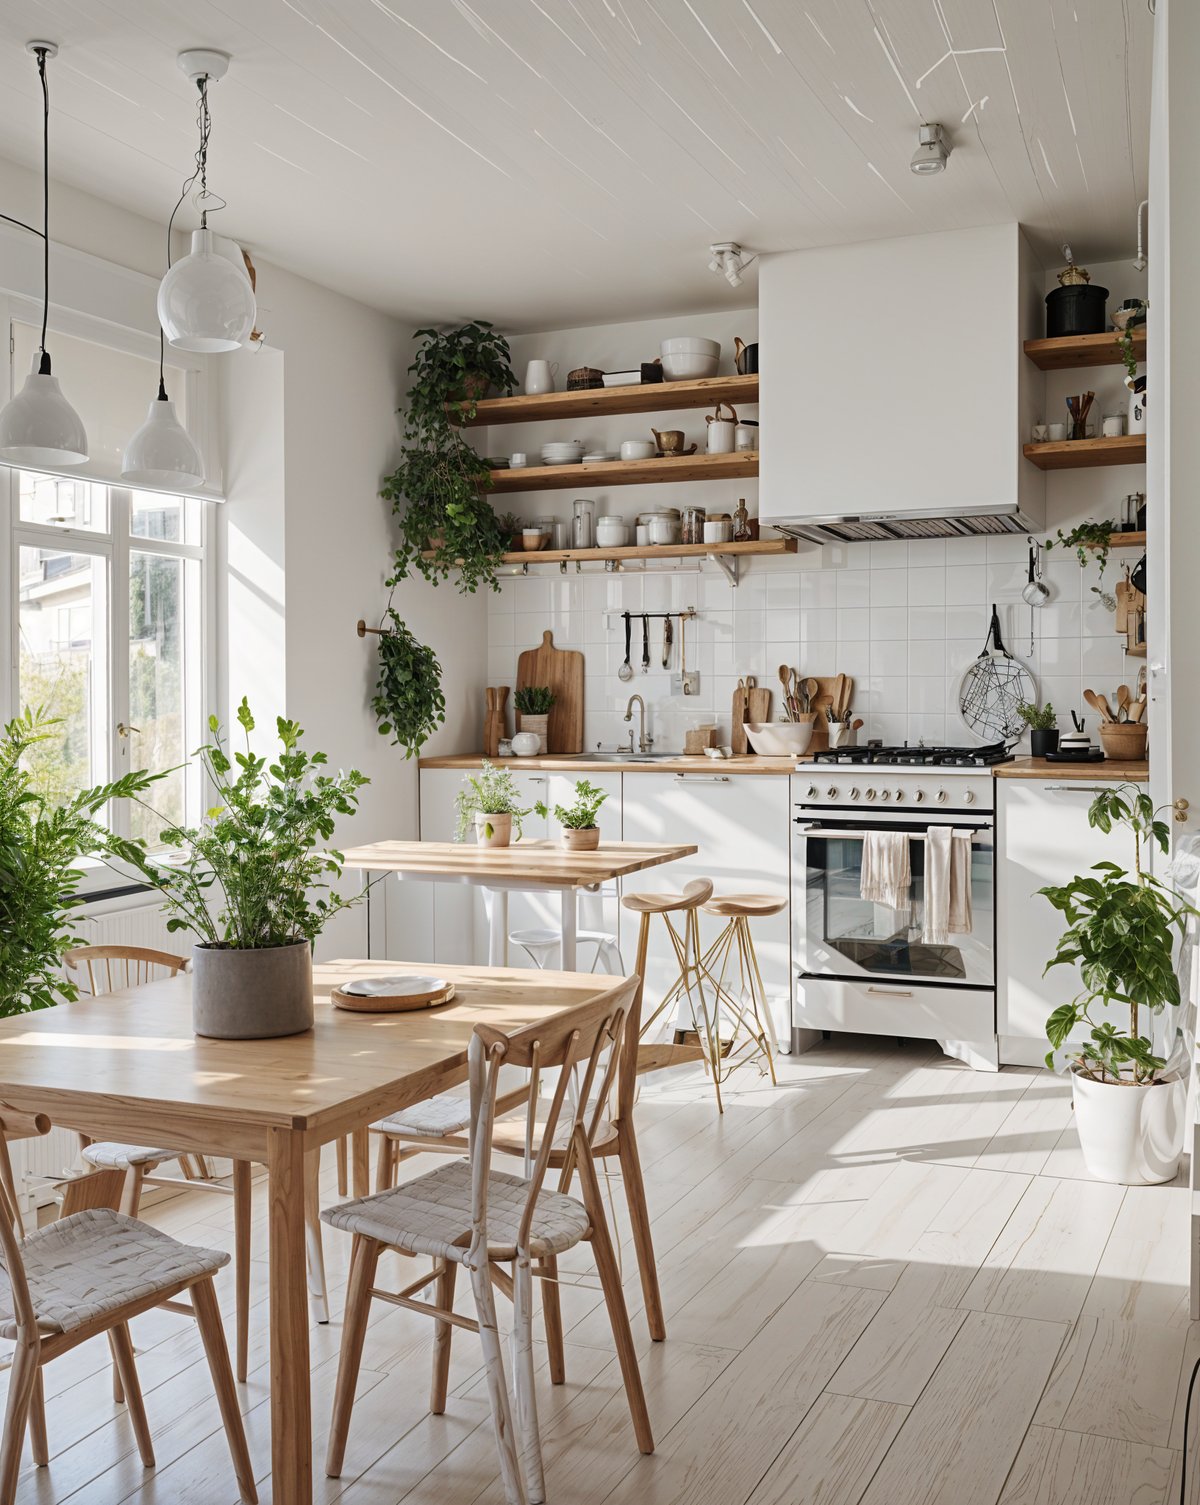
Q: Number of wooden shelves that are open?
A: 6